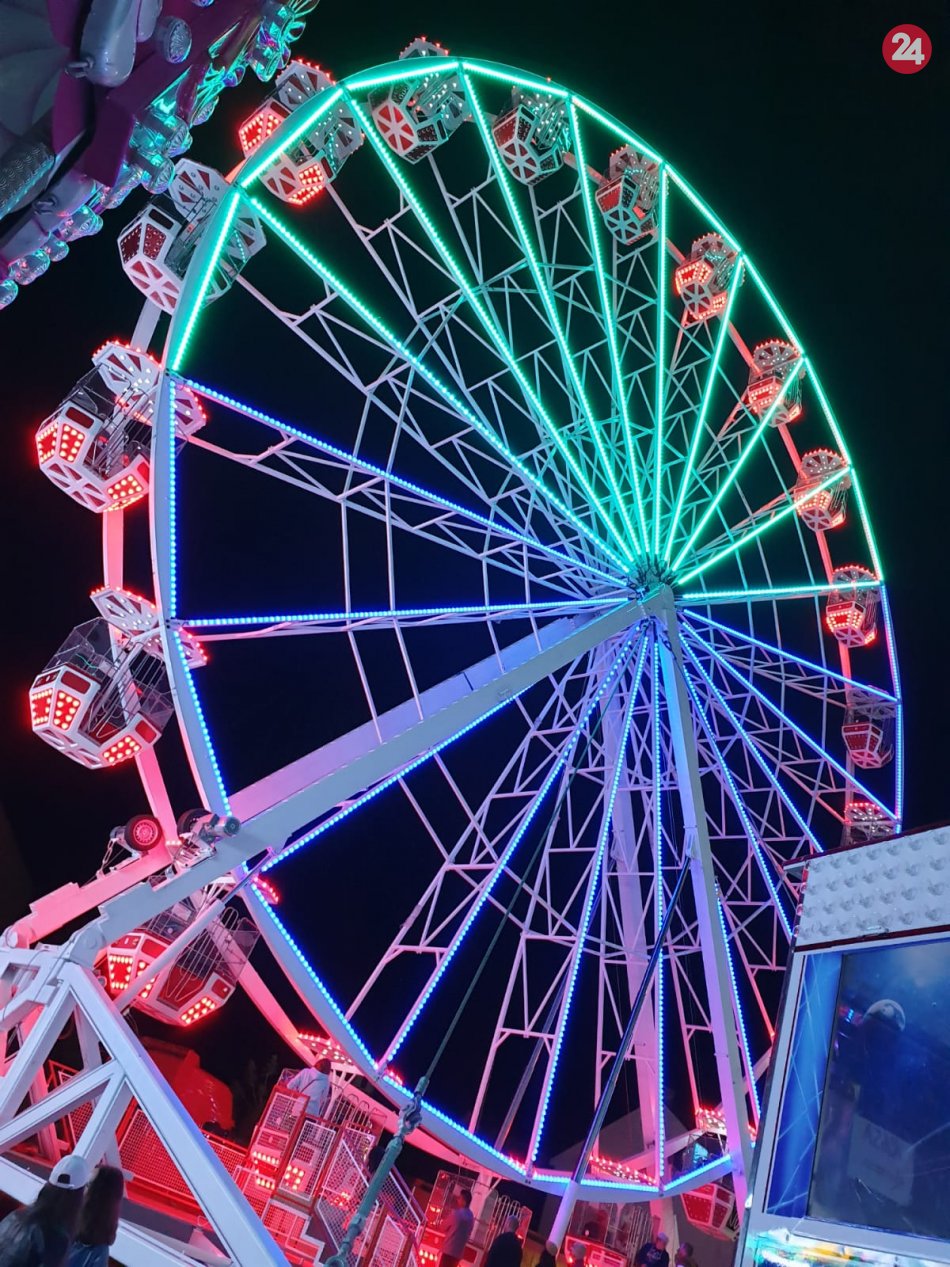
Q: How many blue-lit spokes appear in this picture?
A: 11